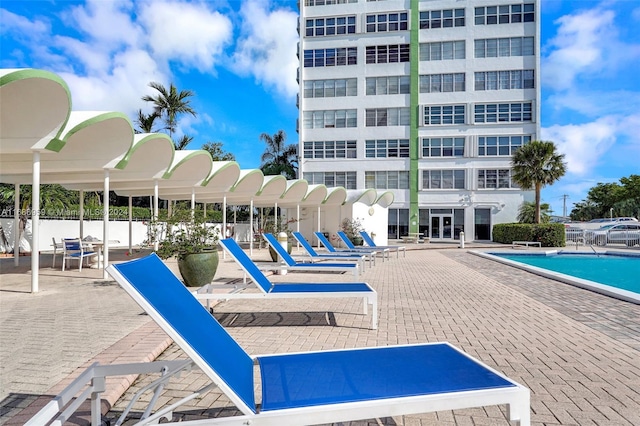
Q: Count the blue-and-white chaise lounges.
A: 7